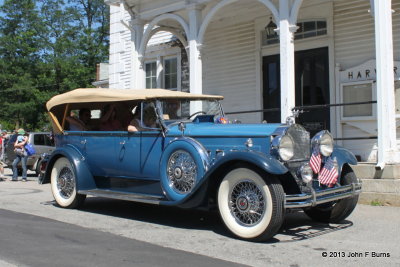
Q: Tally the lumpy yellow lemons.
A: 0